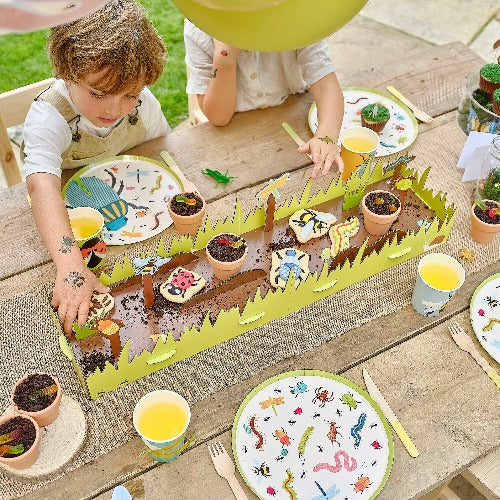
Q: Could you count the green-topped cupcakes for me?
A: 3